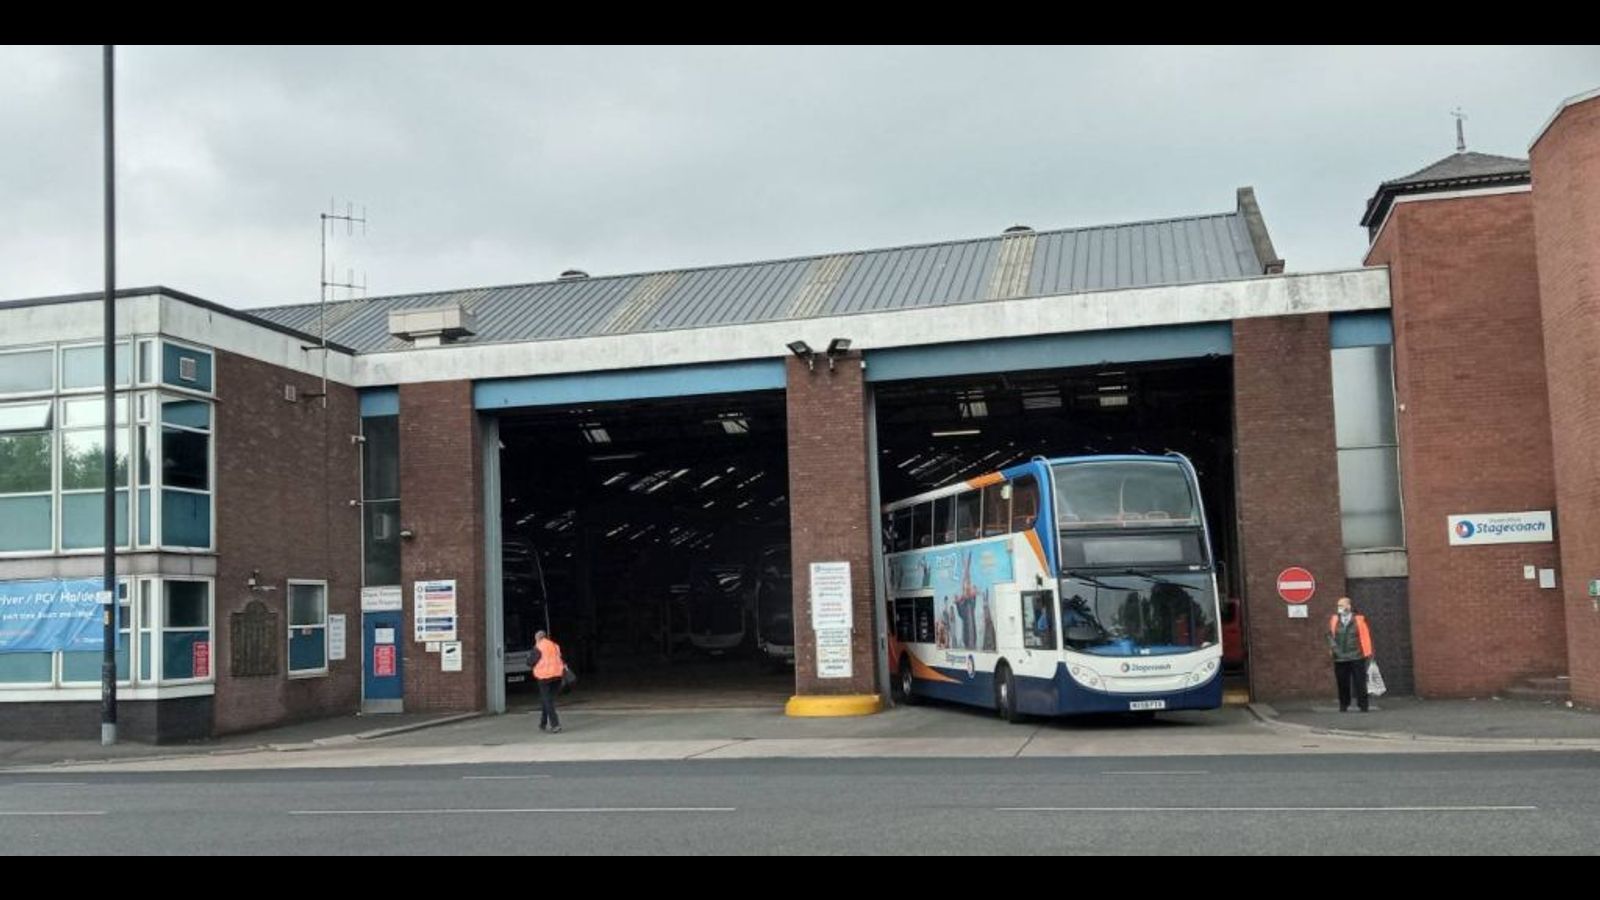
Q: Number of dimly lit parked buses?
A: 3